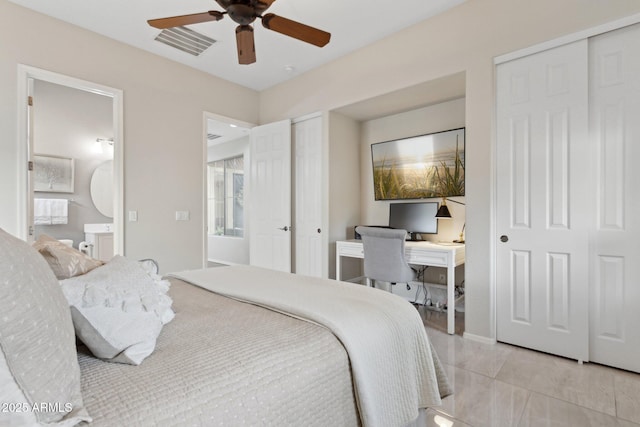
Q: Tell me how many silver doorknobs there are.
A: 3